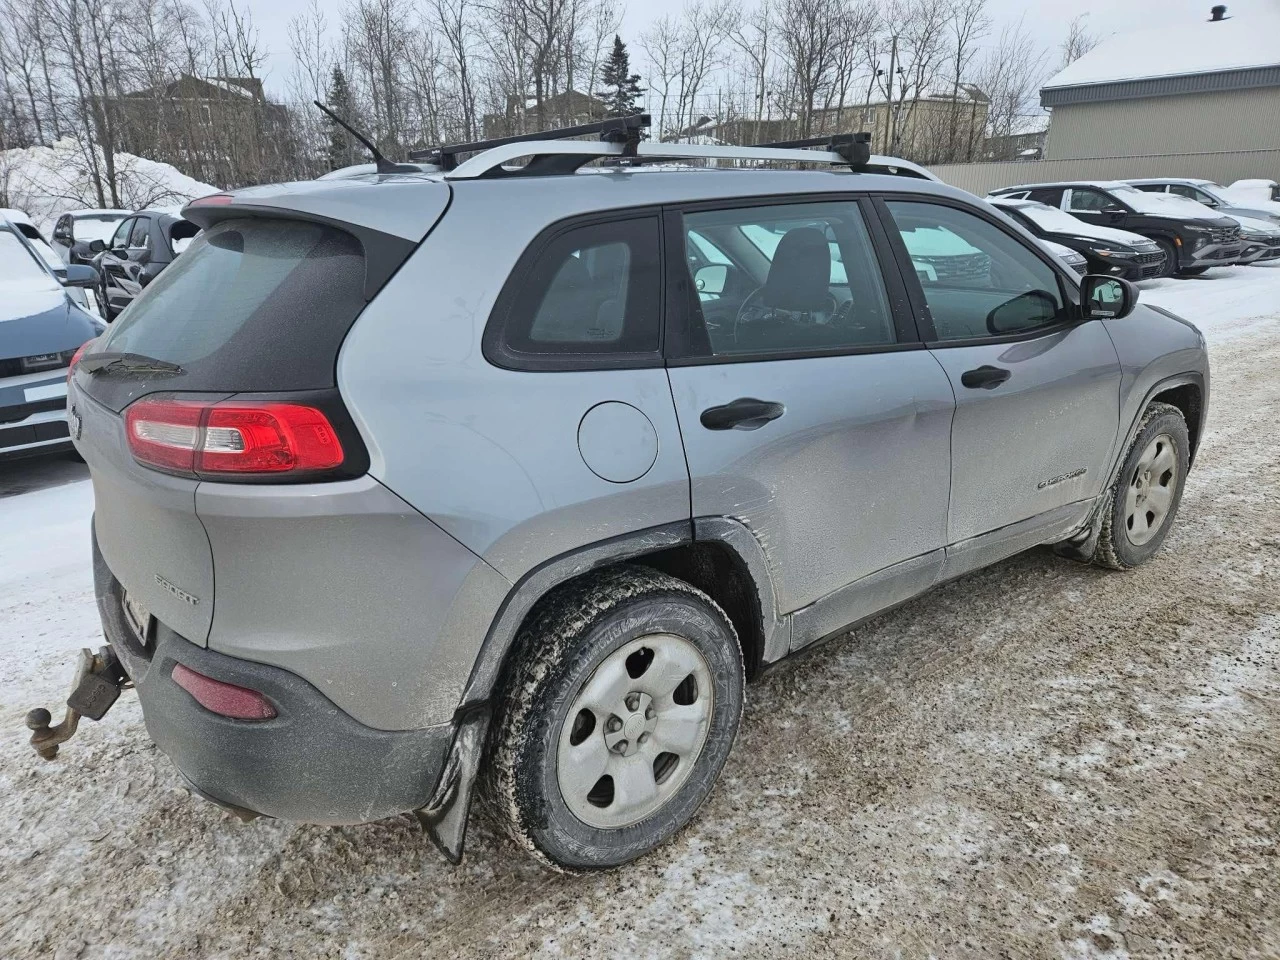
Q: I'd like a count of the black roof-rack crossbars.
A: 2